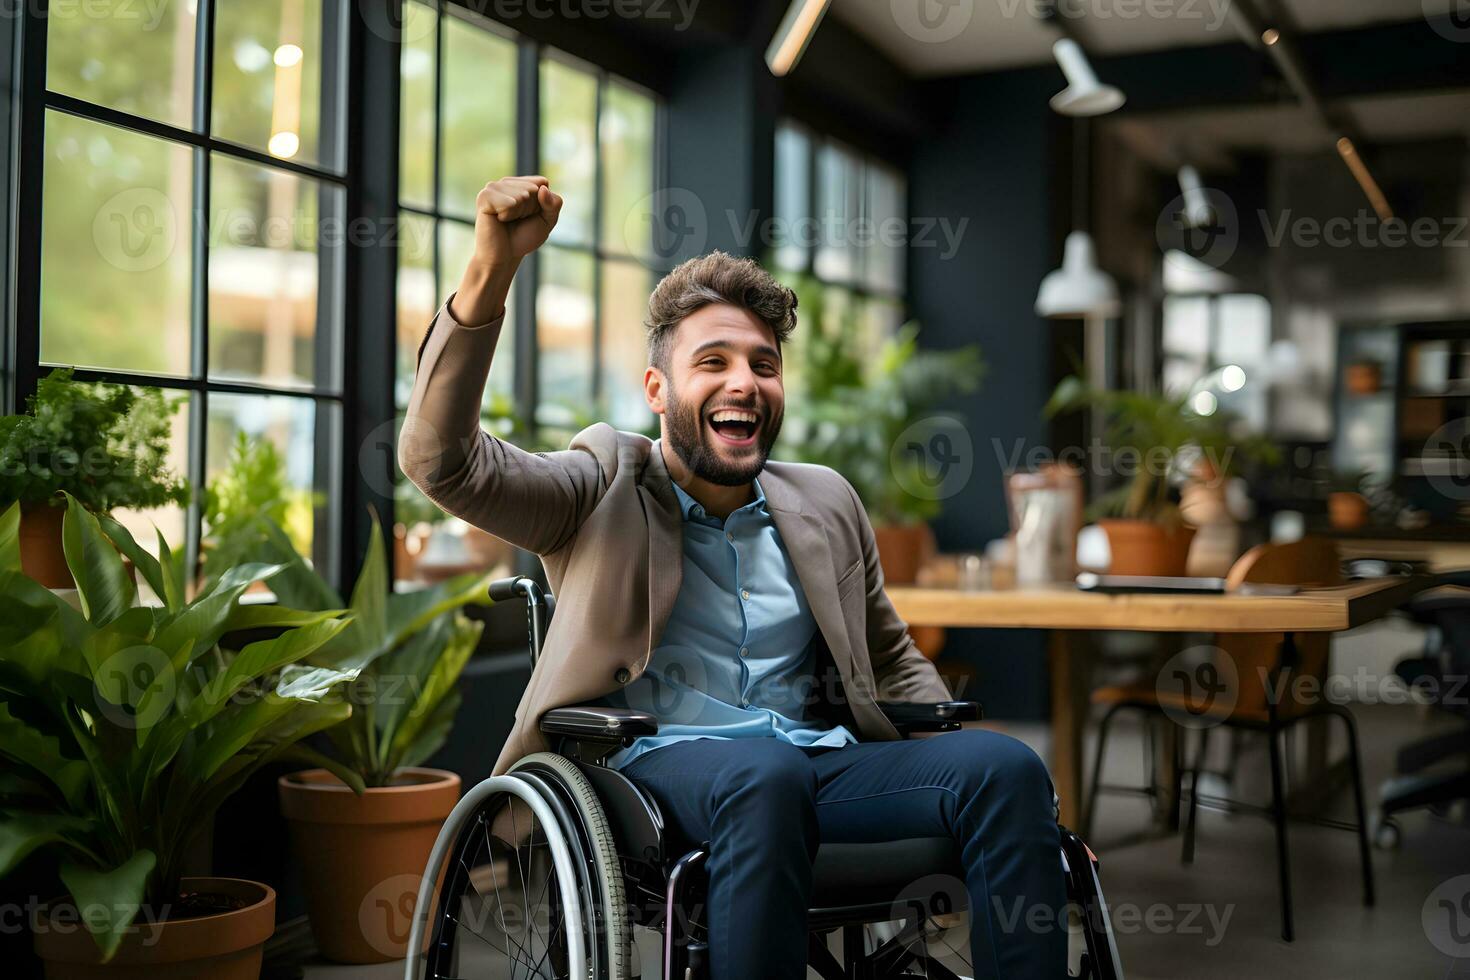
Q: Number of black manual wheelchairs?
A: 1